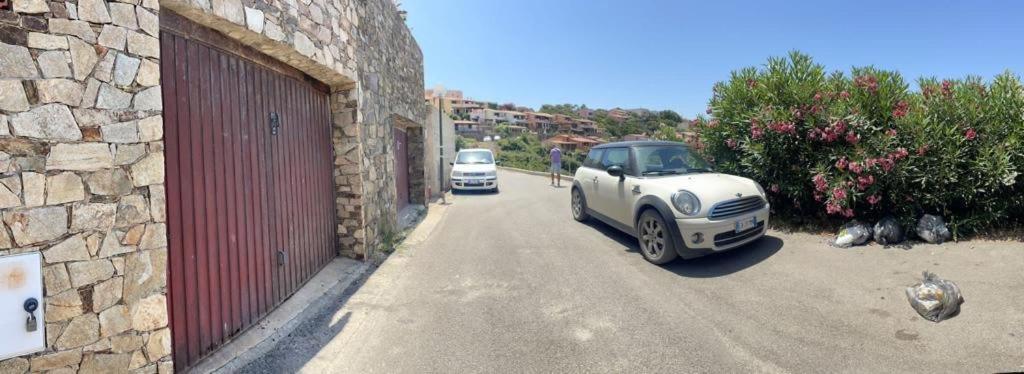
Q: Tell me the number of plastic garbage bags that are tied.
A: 4